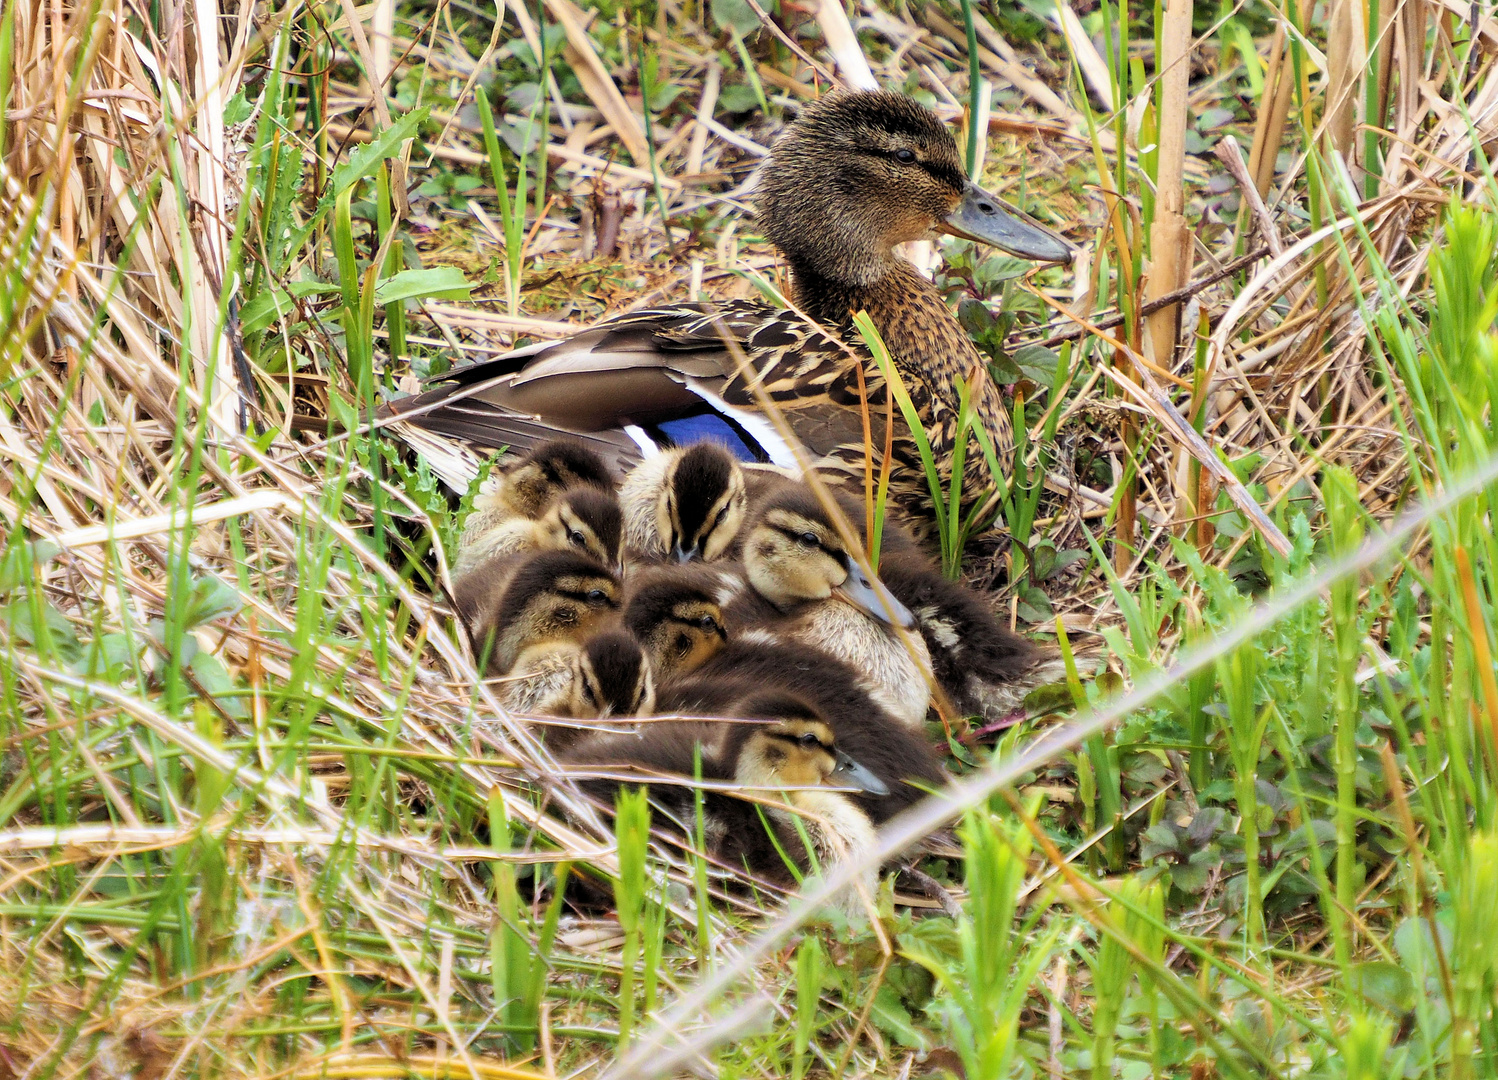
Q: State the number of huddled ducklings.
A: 8